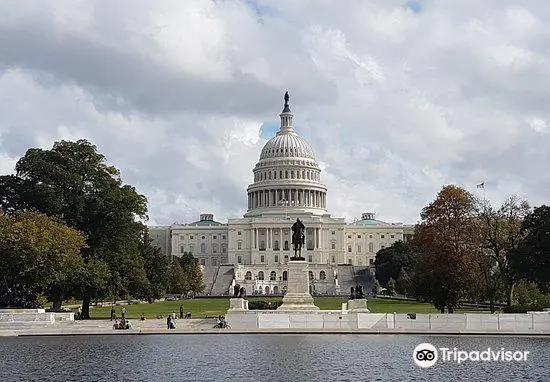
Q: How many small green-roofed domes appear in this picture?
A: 2